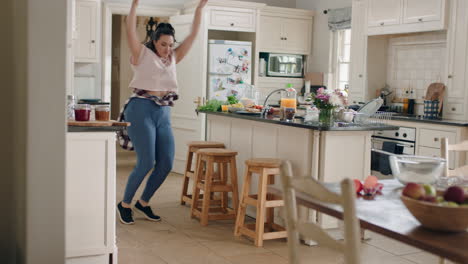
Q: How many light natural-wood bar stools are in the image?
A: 3